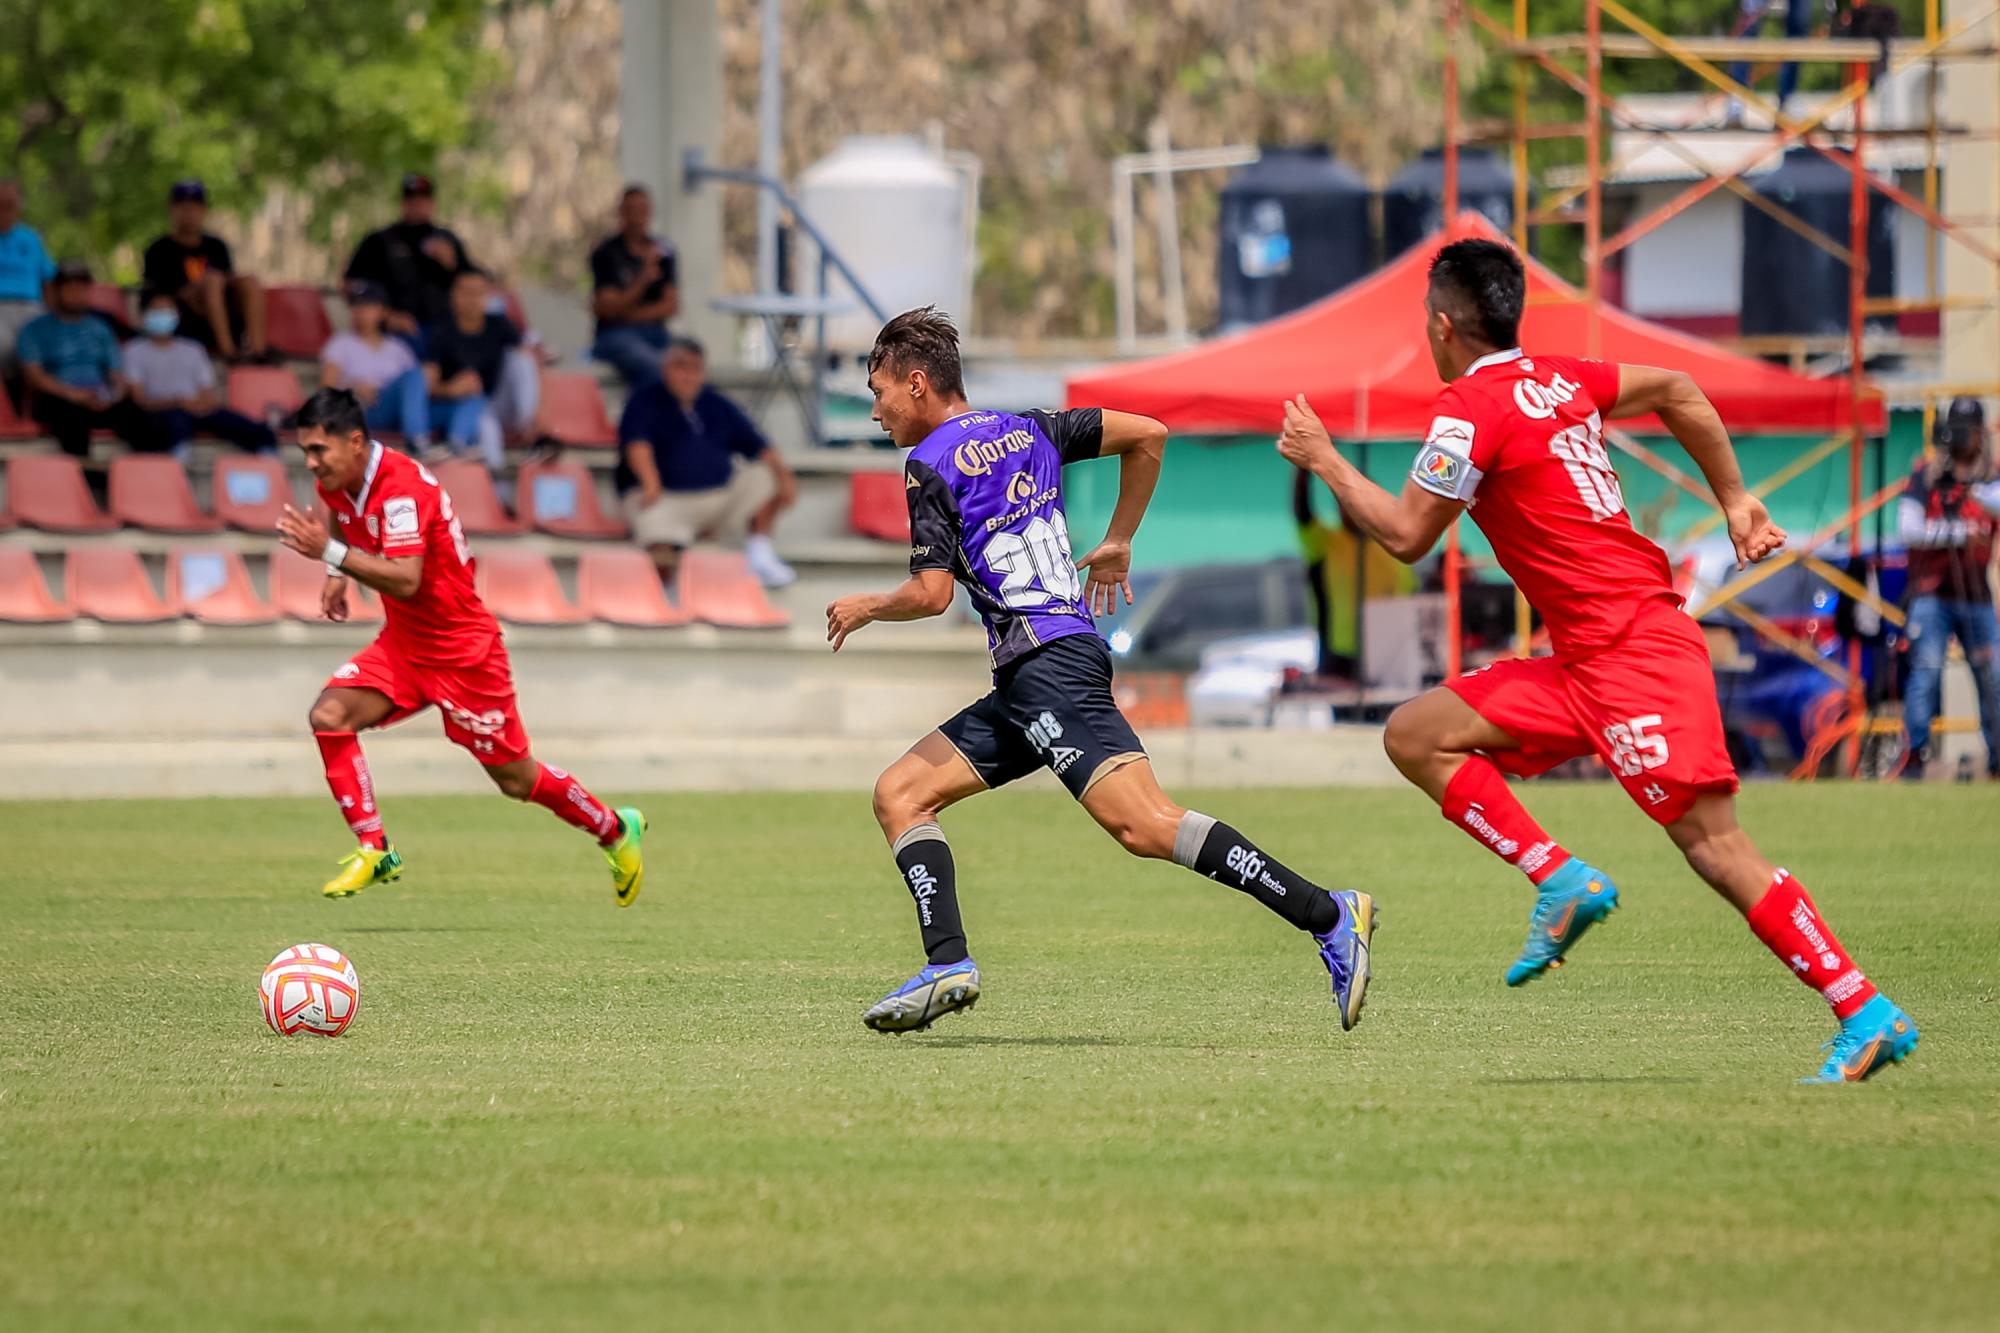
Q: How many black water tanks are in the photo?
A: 3